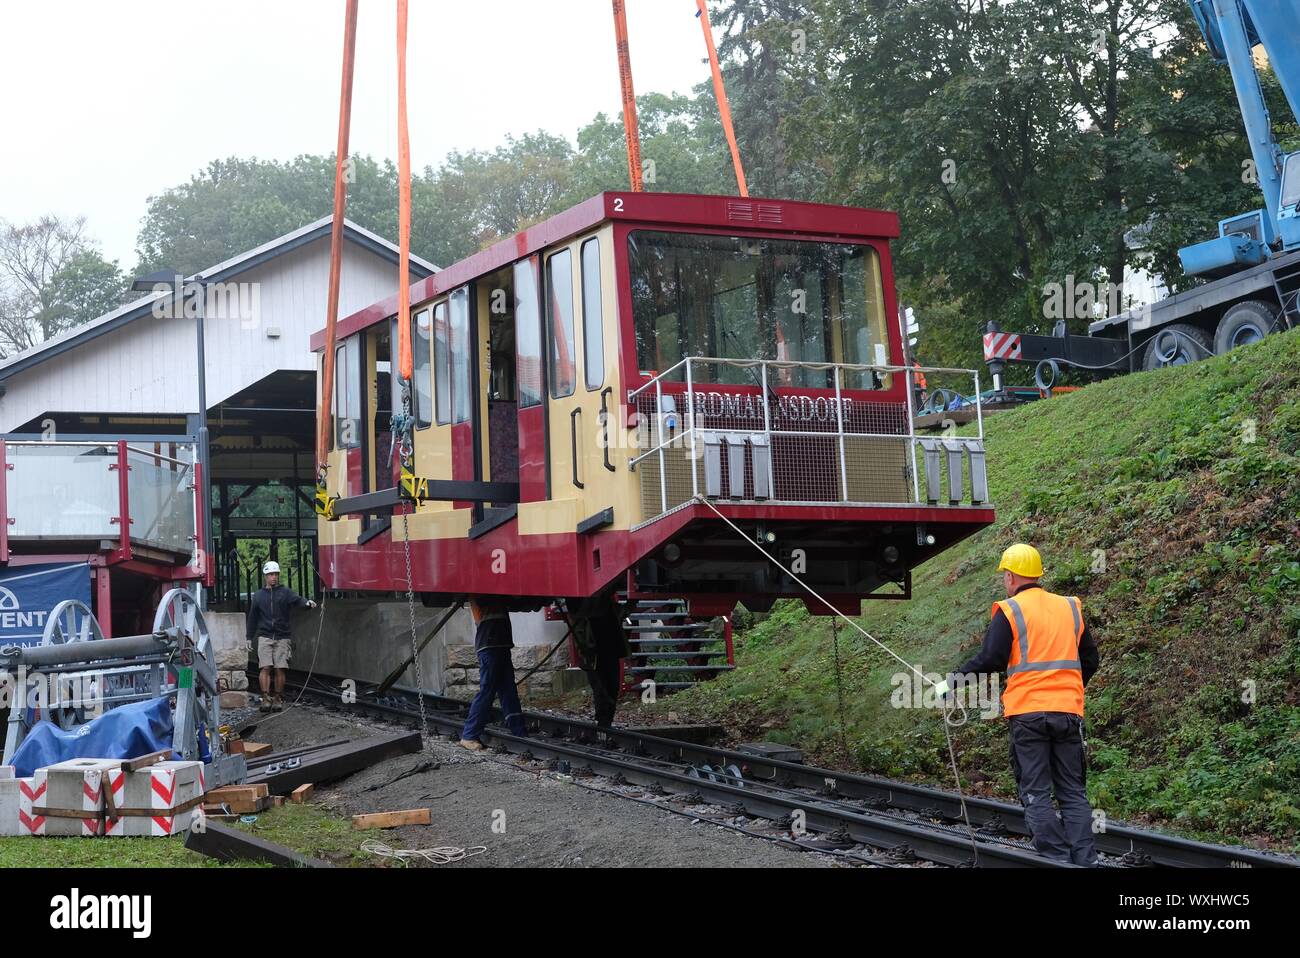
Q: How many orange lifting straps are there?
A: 4